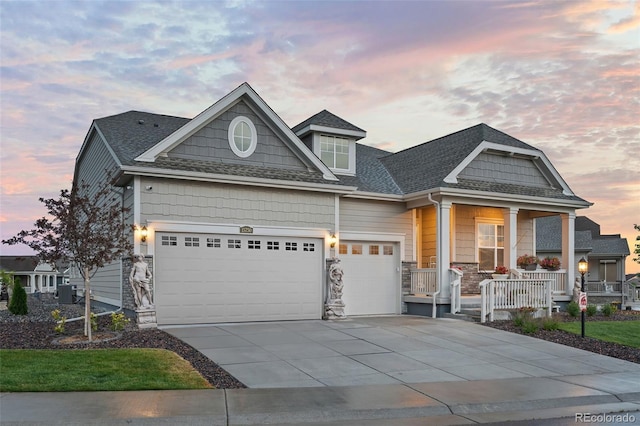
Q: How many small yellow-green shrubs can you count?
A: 3